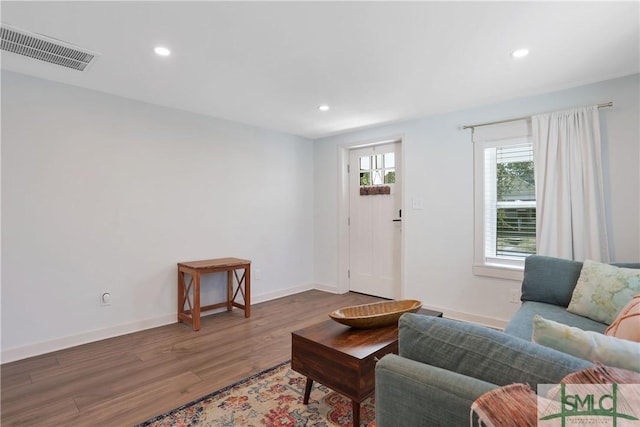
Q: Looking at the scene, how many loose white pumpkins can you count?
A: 0